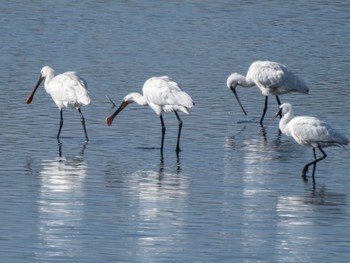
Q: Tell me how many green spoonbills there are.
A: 0